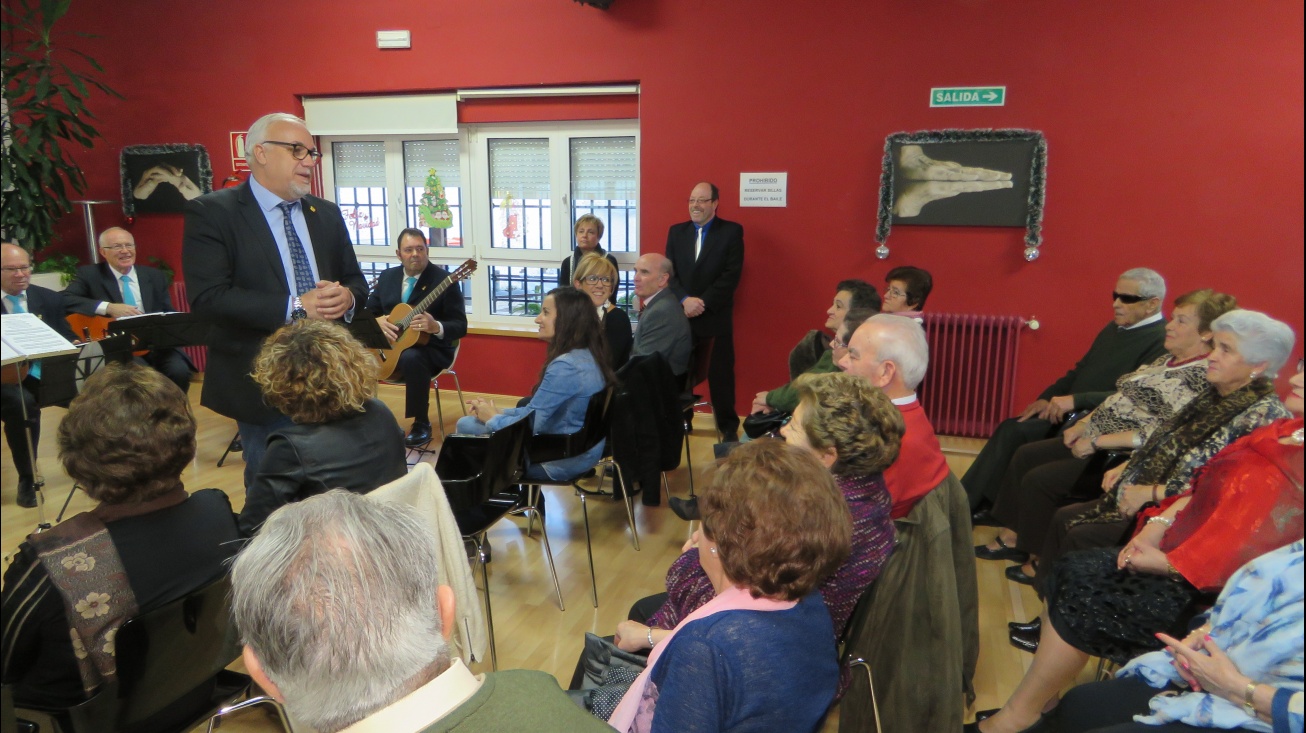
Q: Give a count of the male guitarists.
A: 3